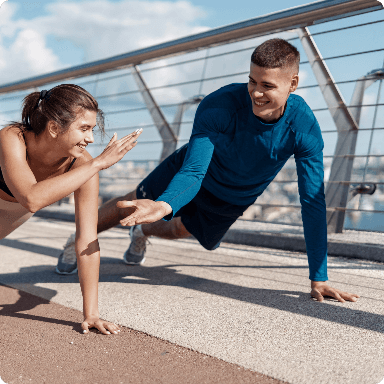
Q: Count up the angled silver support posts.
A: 2